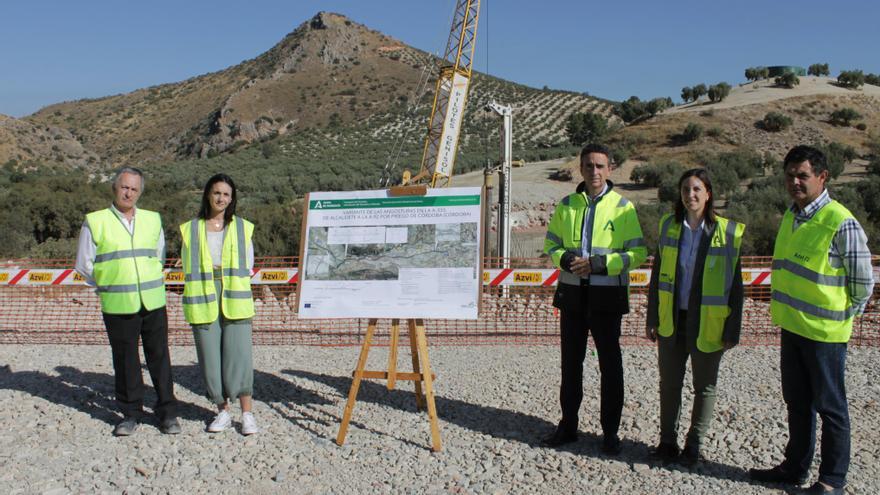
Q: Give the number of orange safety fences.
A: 1